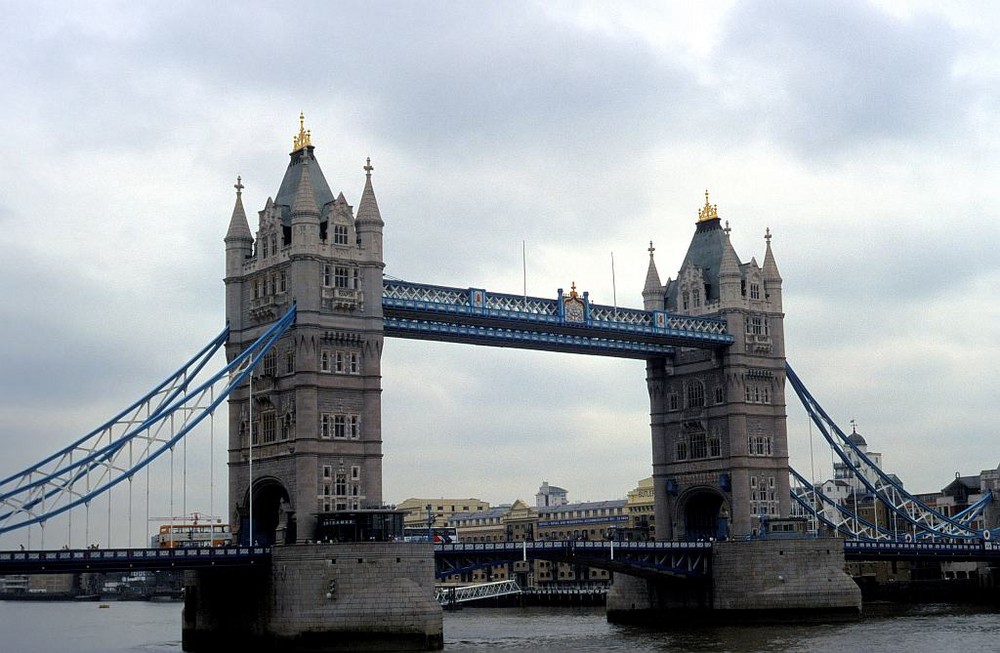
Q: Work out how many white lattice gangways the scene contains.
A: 1